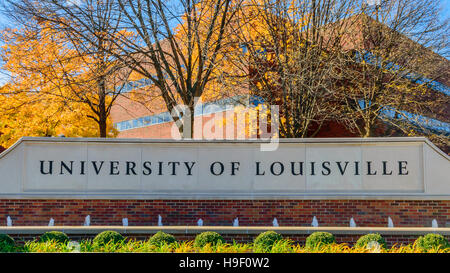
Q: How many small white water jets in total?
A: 12